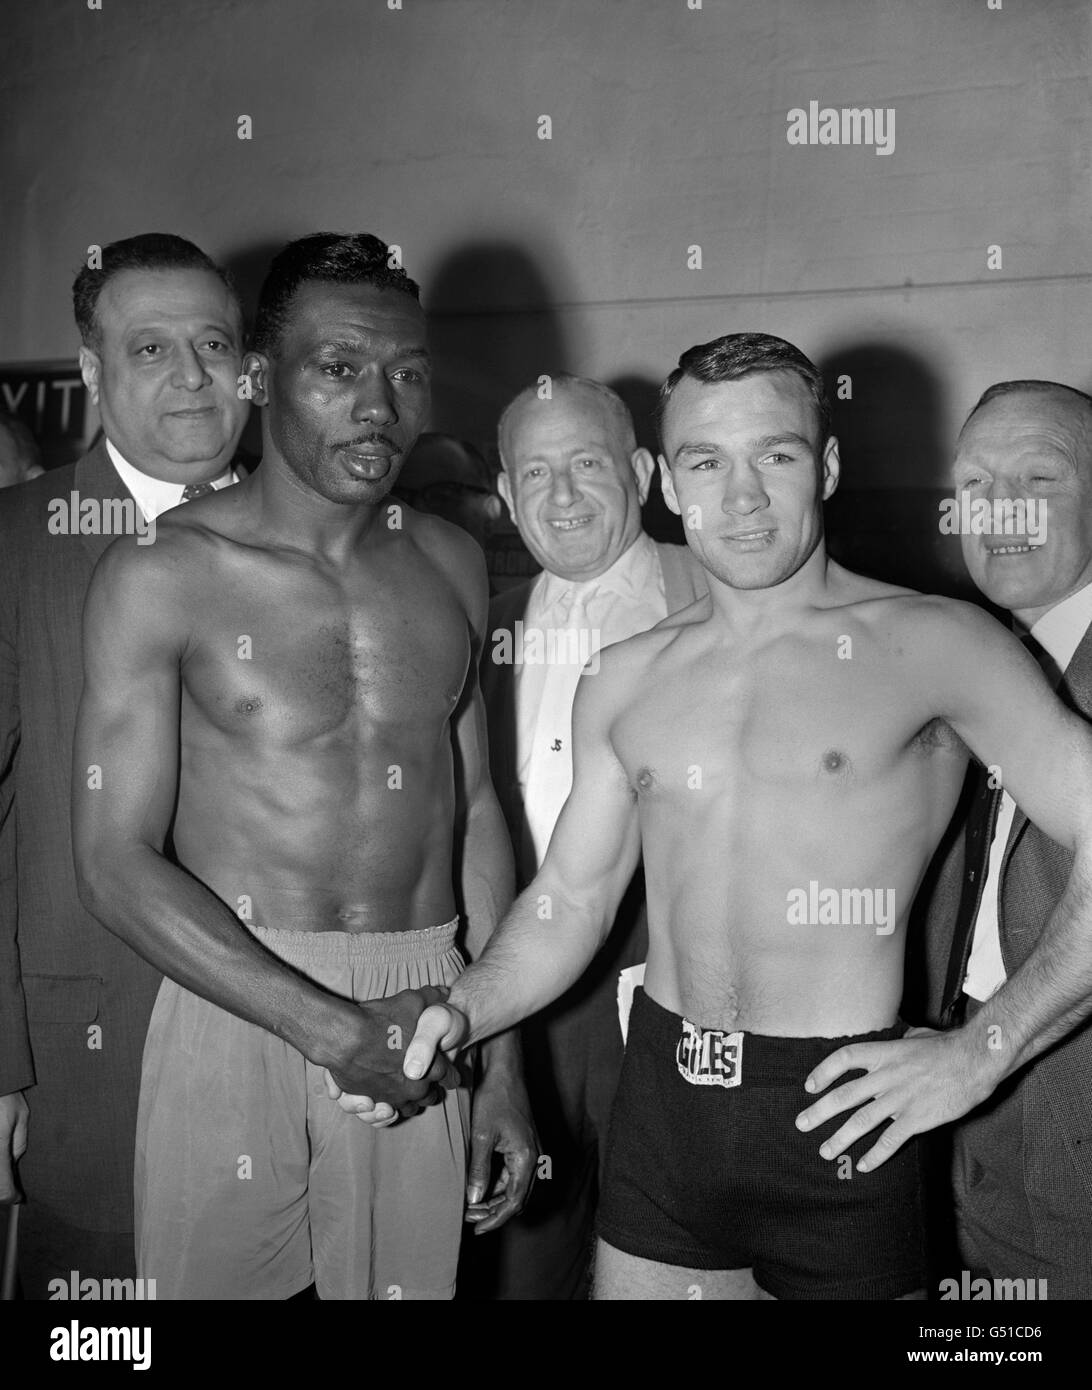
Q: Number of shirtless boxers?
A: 2